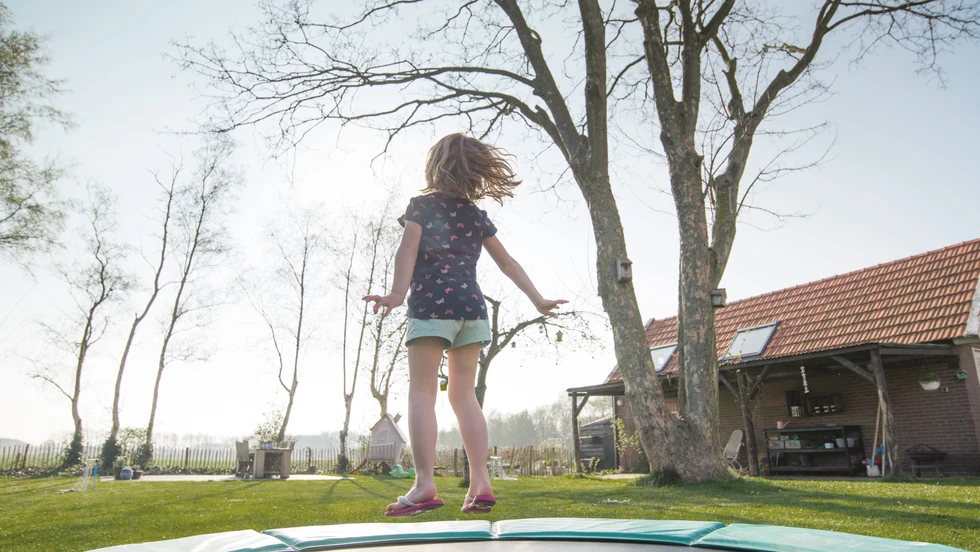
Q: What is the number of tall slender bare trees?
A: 6